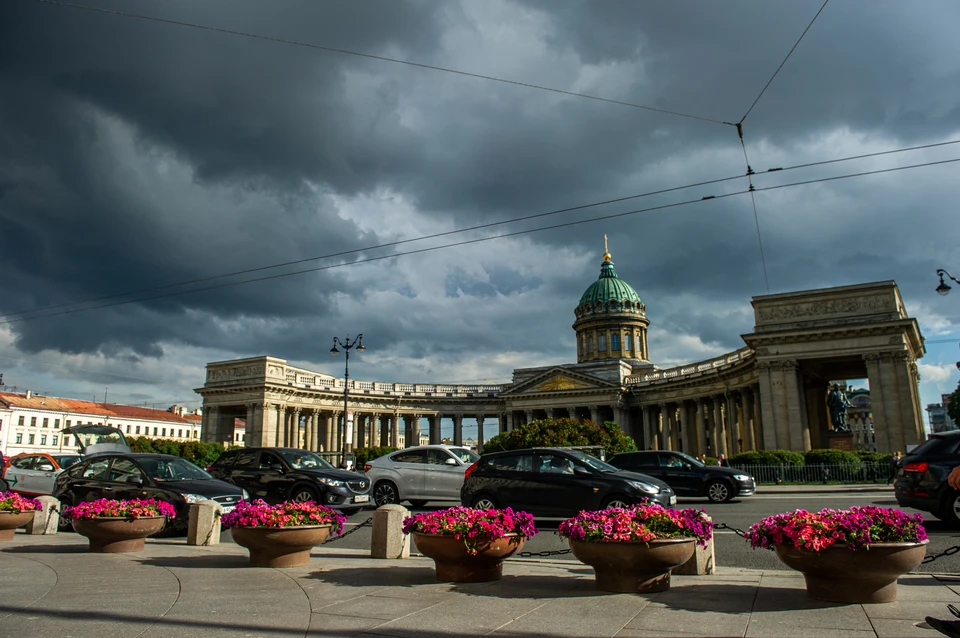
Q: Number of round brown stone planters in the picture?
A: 6